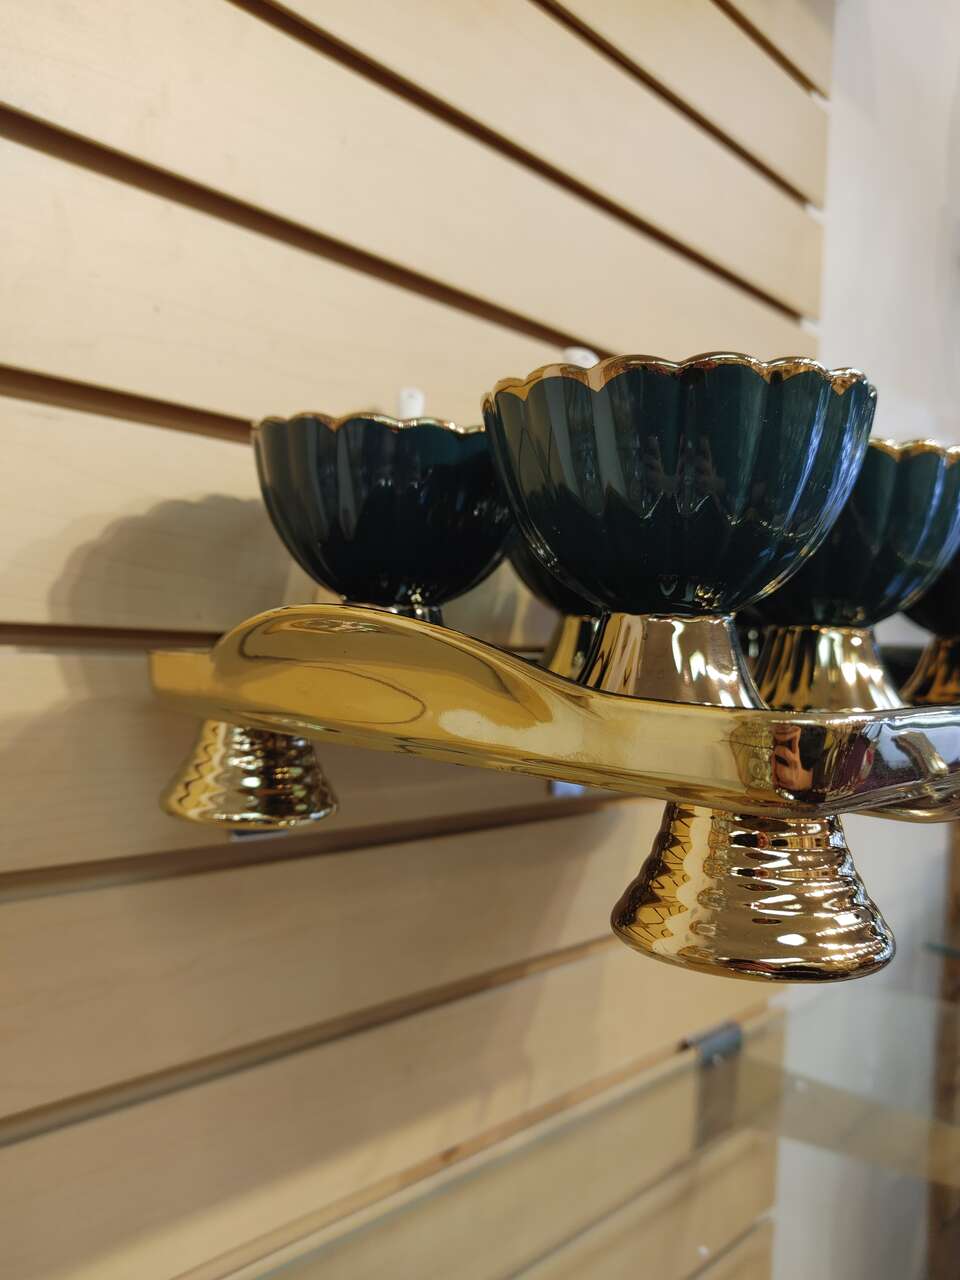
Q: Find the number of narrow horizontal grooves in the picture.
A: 11